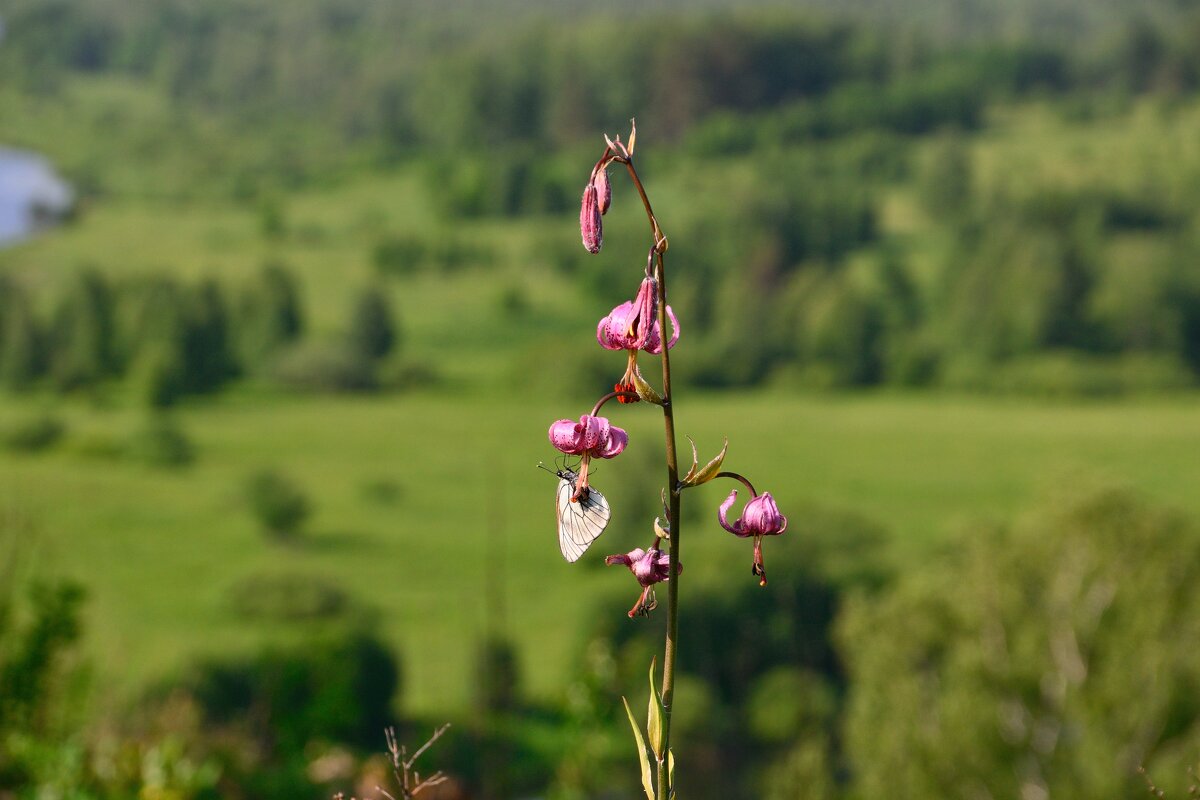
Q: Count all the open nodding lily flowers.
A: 4